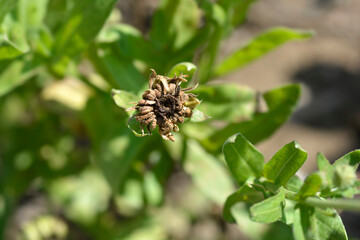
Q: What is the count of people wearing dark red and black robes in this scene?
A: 0